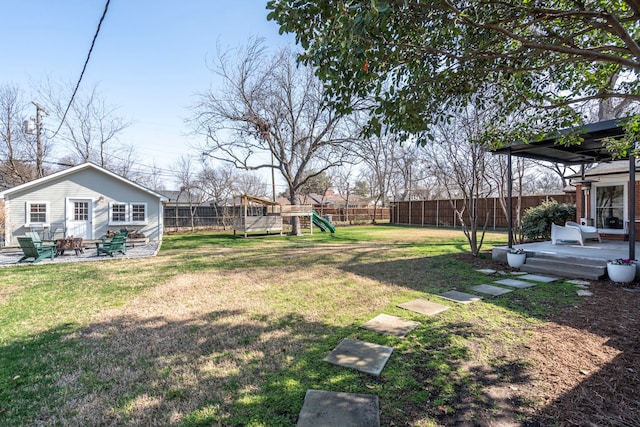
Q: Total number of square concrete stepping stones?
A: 8